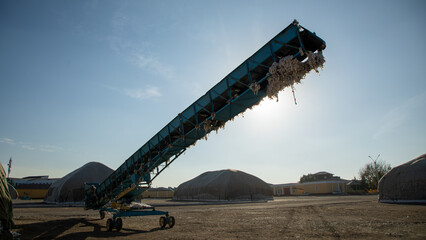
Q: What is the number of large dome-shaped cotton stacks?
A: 3